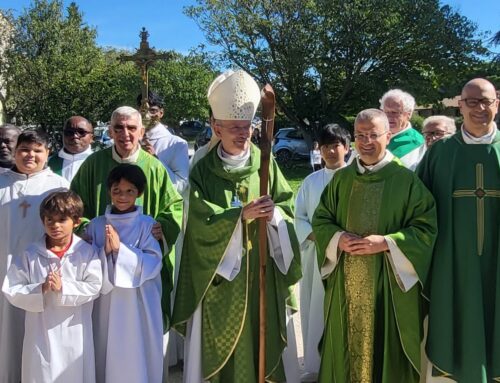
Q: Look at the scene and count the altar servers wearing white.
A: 5